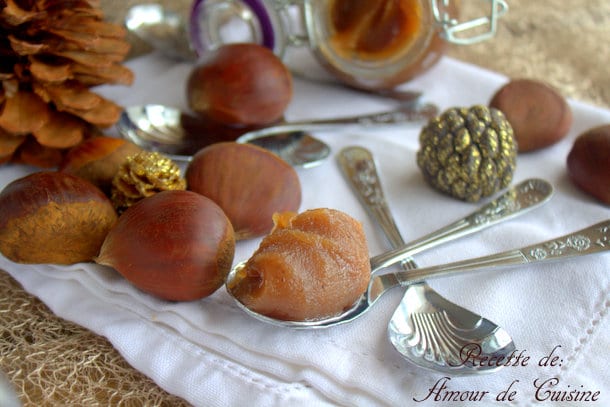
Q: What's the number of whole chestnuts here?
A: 7